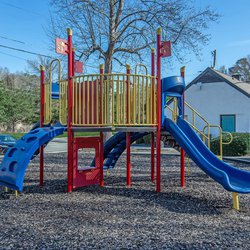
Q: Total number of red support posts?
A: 8